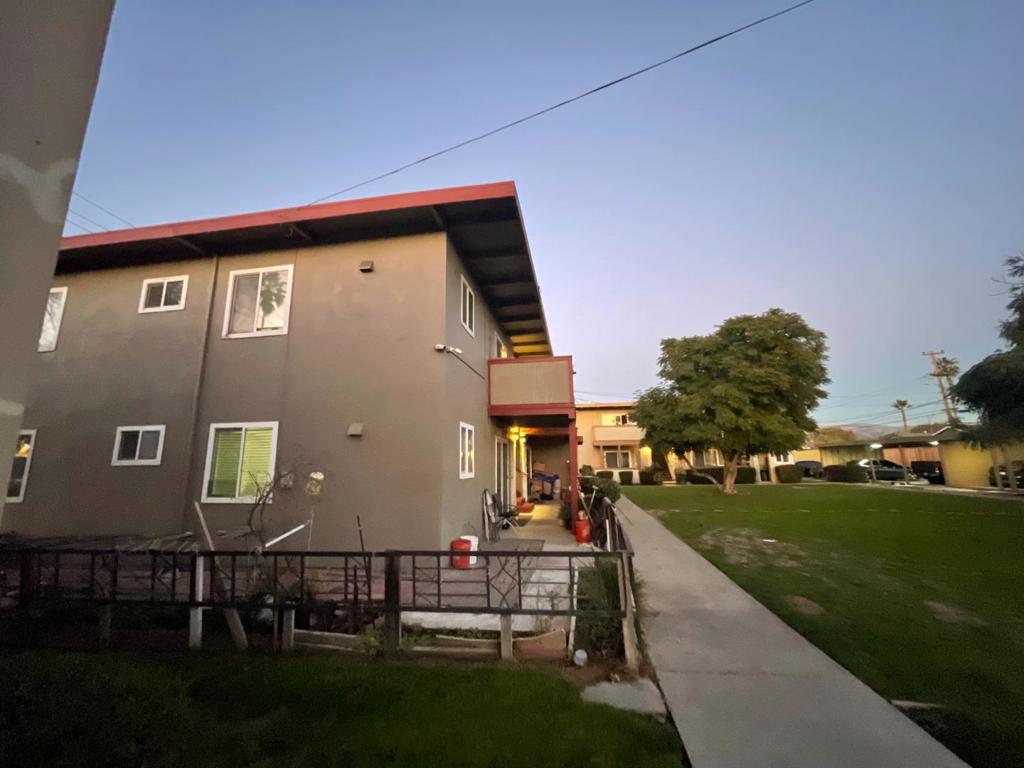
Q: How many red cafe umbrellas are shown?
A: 0